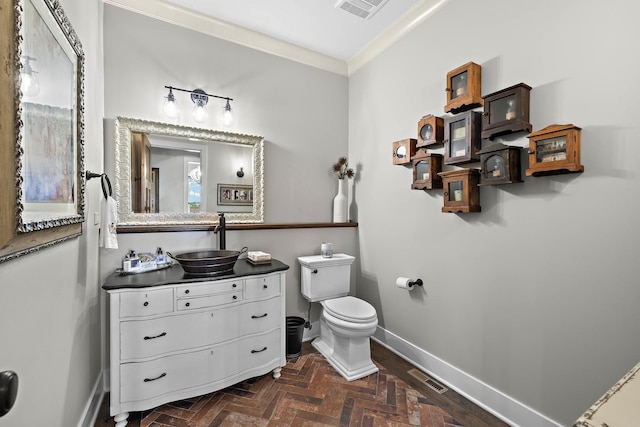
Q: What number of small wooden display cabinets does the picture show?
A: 9